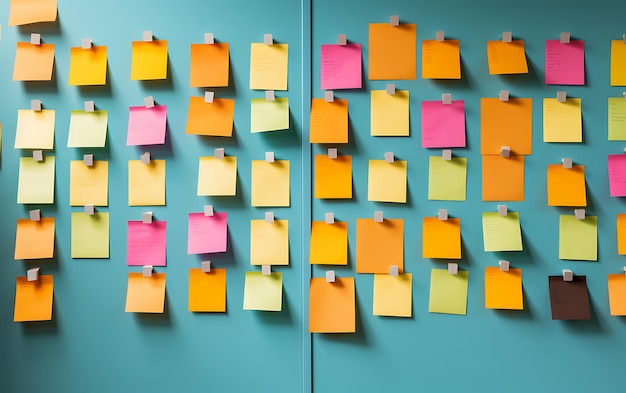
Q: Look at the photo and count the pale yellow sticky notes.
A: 11